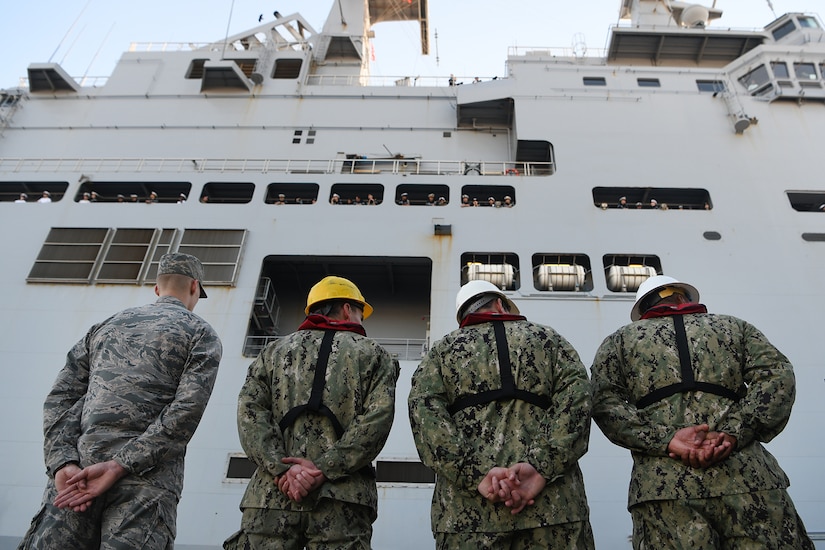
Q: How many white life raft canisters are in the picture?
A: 3